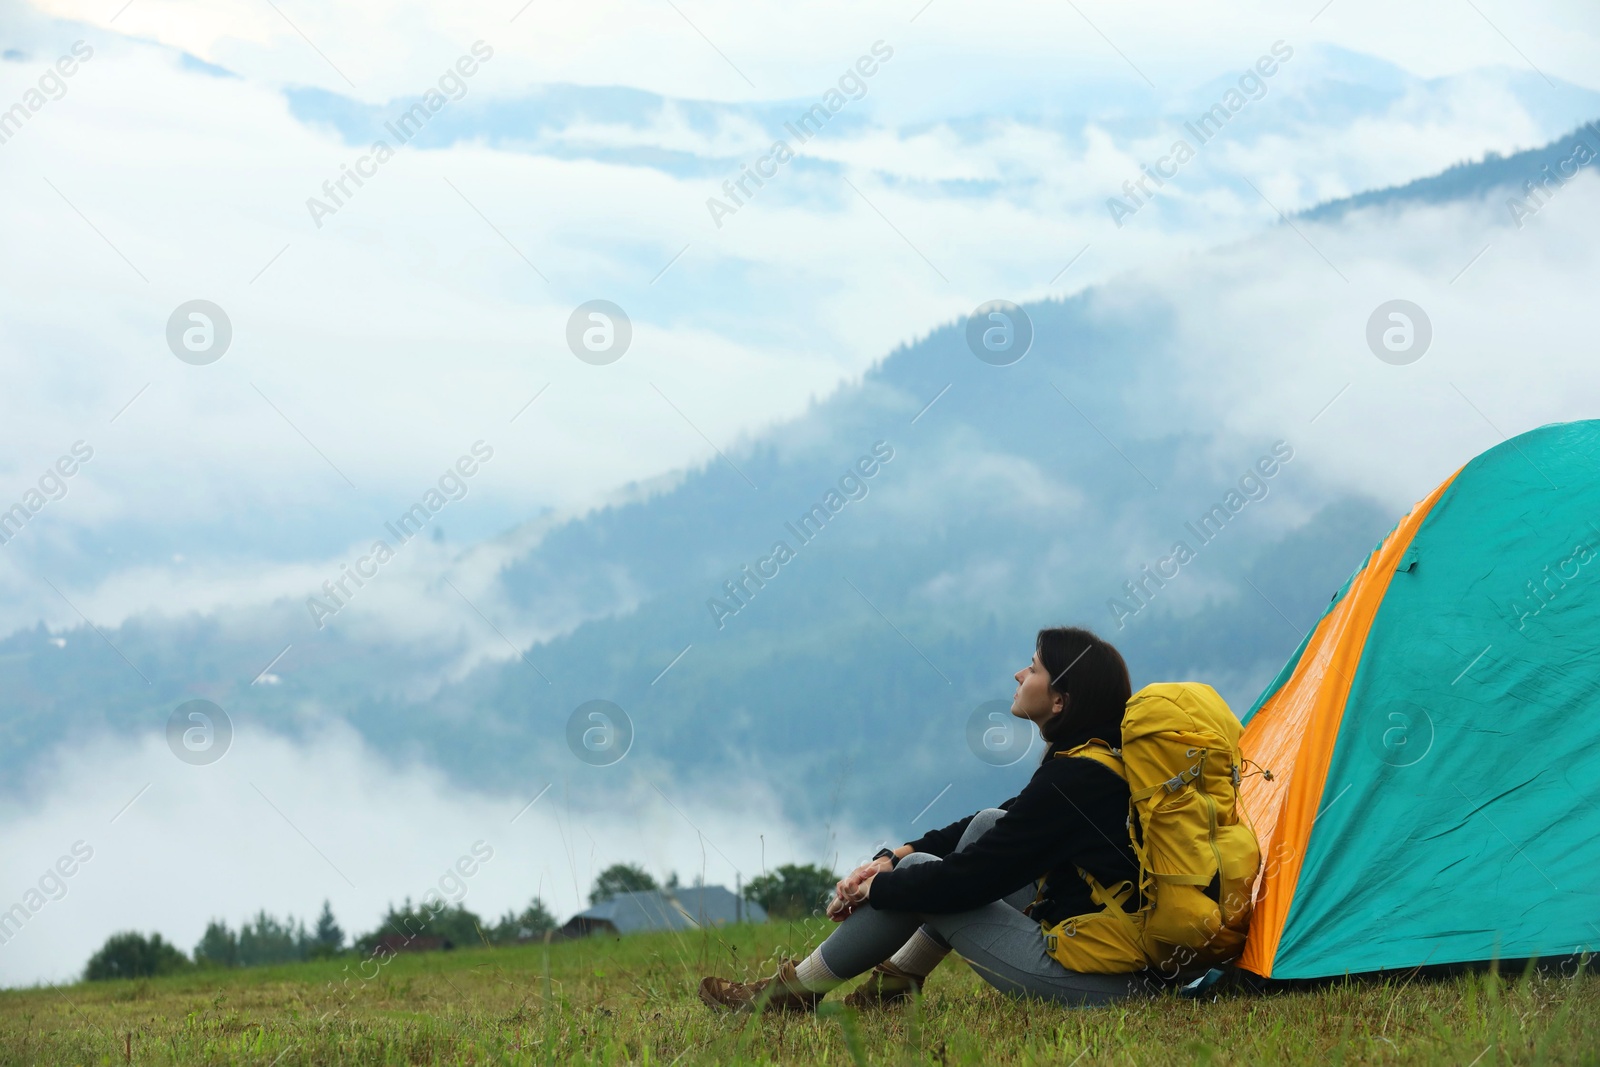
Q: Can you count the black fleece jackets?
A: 1